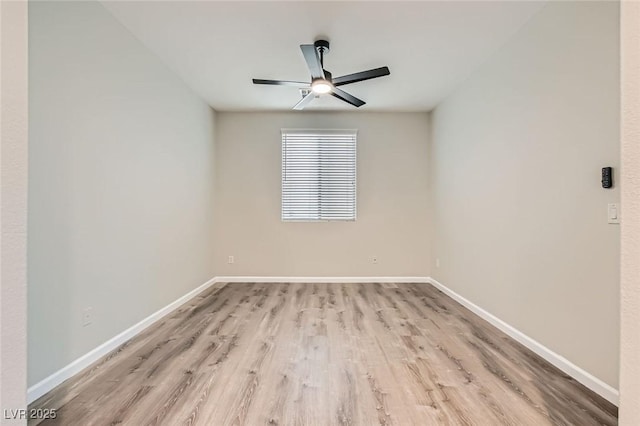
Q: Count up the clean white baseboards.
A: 3